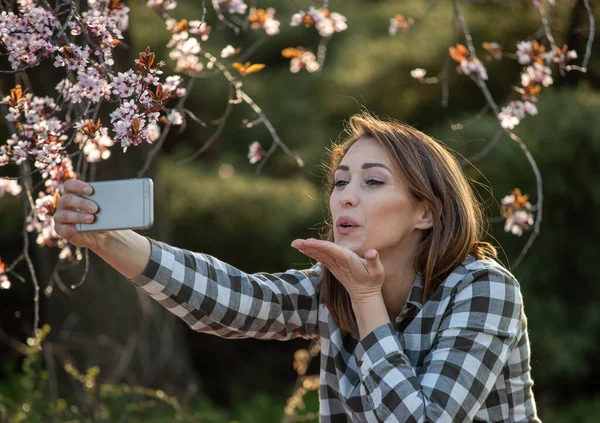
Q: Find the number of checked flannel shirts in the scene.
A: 1